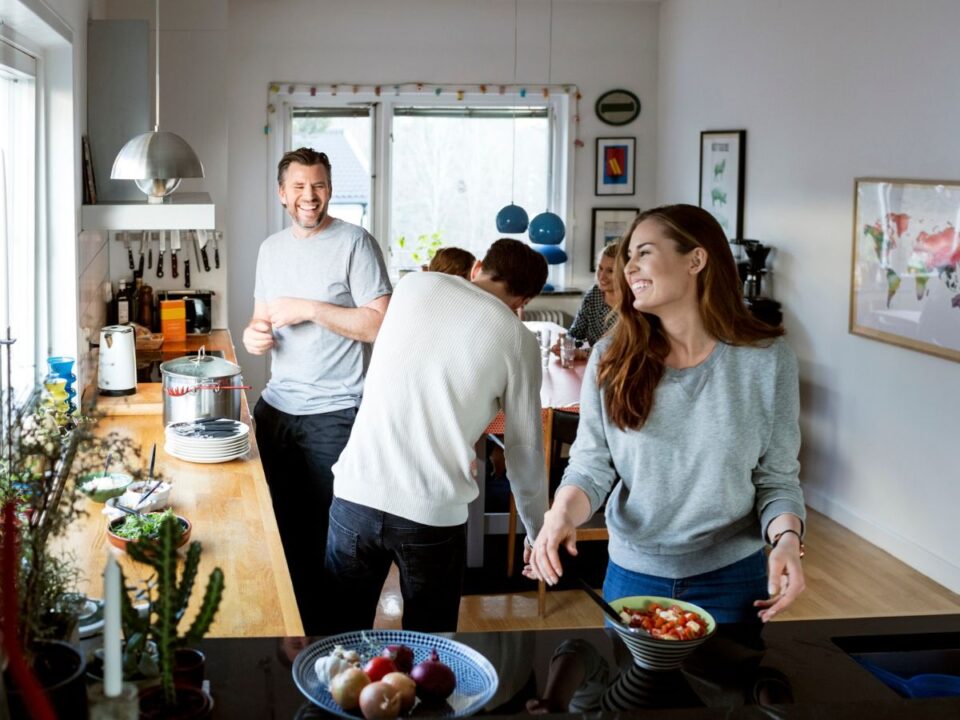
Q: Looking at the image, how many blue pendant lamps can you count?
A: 2